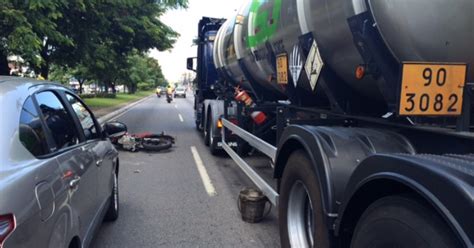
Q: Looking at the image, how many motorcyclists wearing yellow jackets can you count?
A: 2